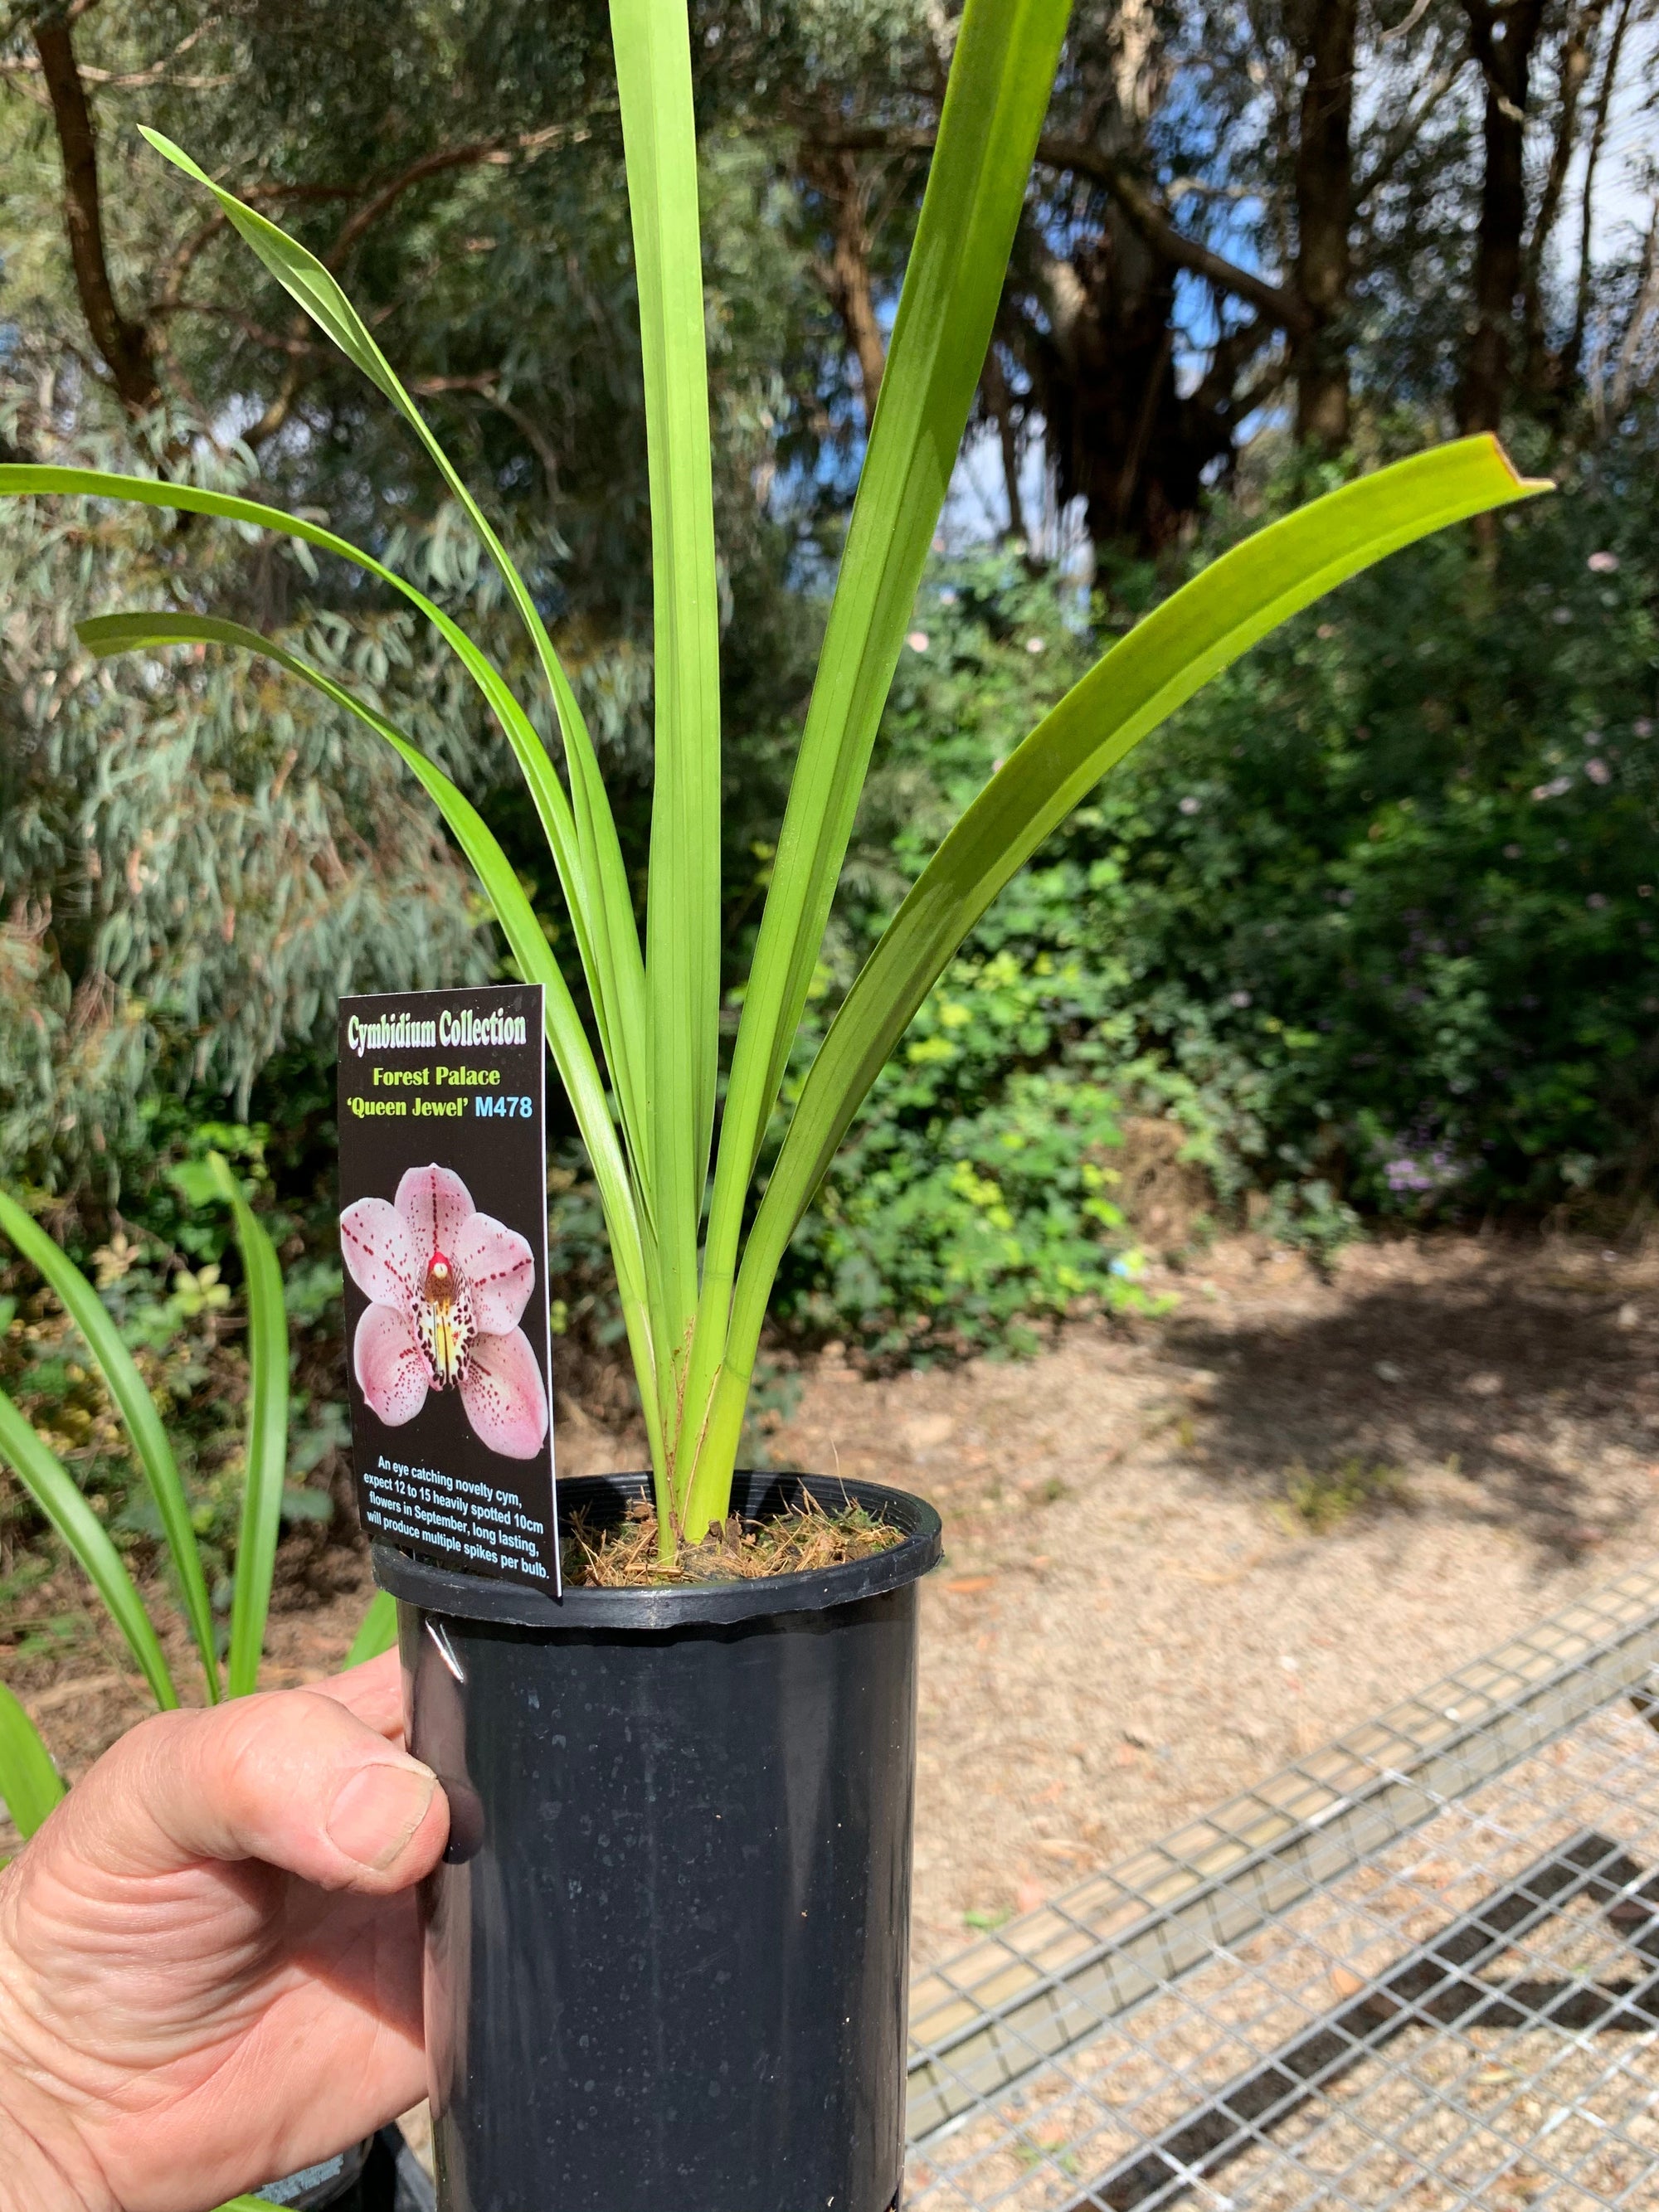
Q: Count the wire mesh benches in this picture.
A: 1